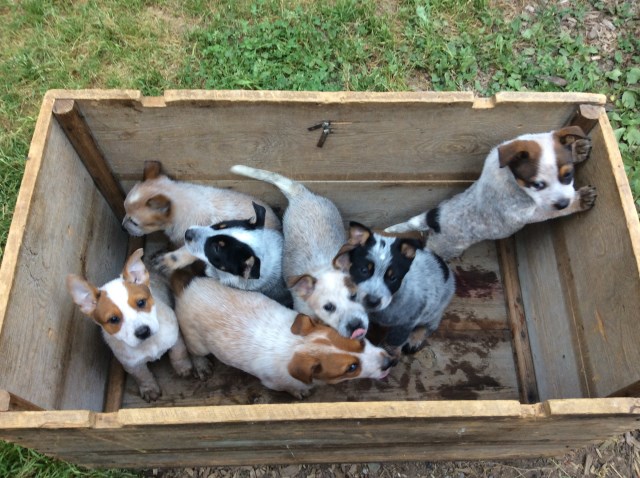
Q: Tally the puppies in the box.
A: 7